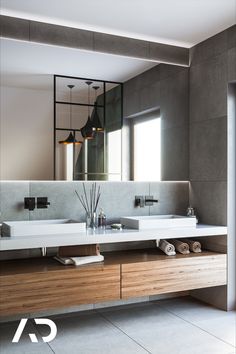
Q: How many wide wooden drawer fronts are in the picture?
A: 2